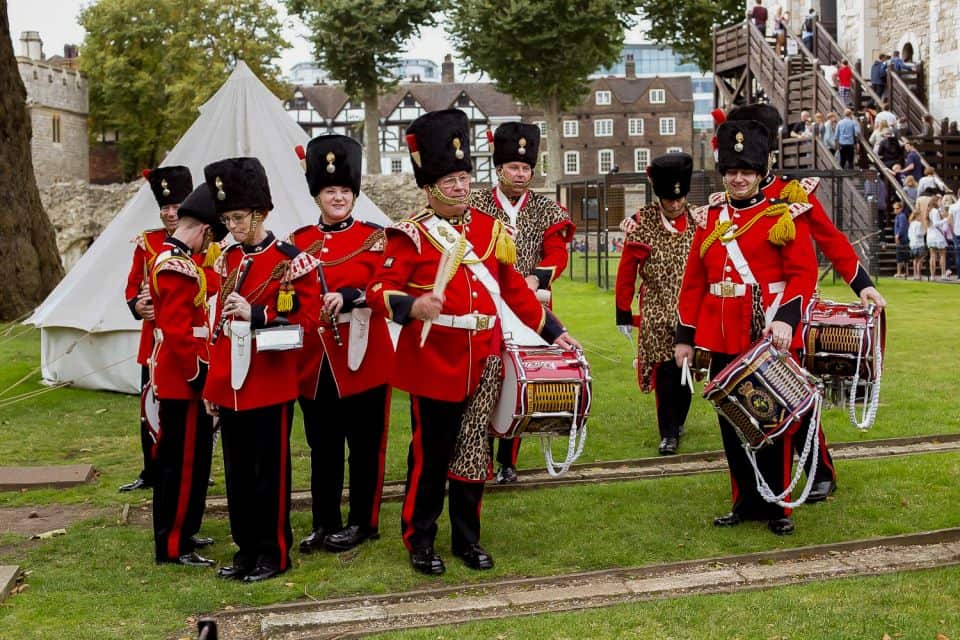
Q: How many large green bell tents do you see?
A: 0